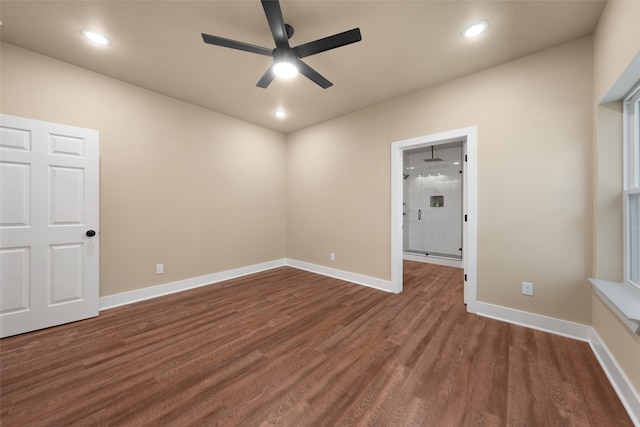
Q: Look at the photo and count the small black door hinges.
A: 3